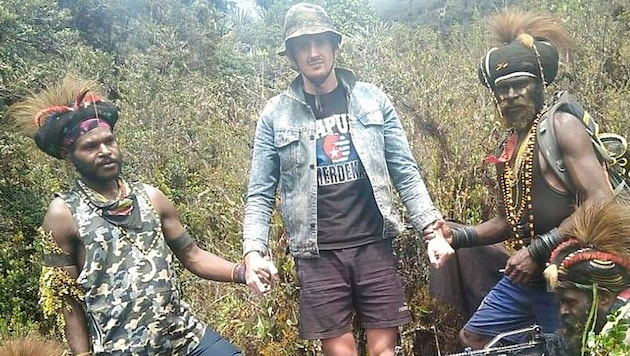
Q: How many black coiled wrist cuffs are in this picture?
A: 2